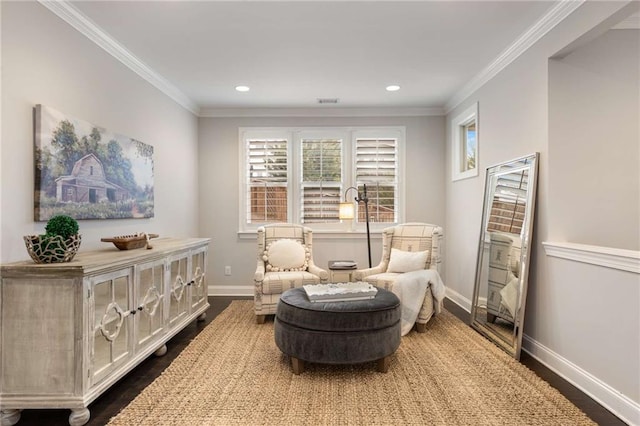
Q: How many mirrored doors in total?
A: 4